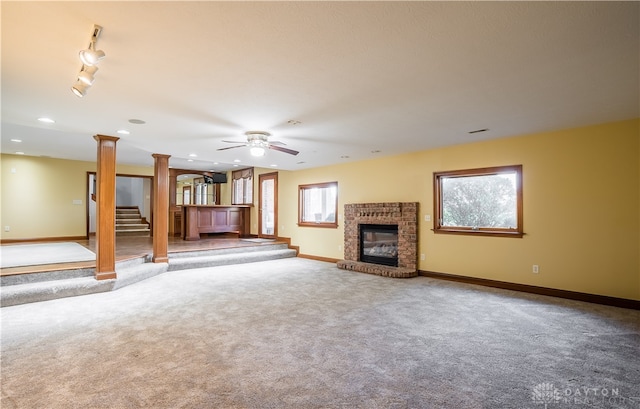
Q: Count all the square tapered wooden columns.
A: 2